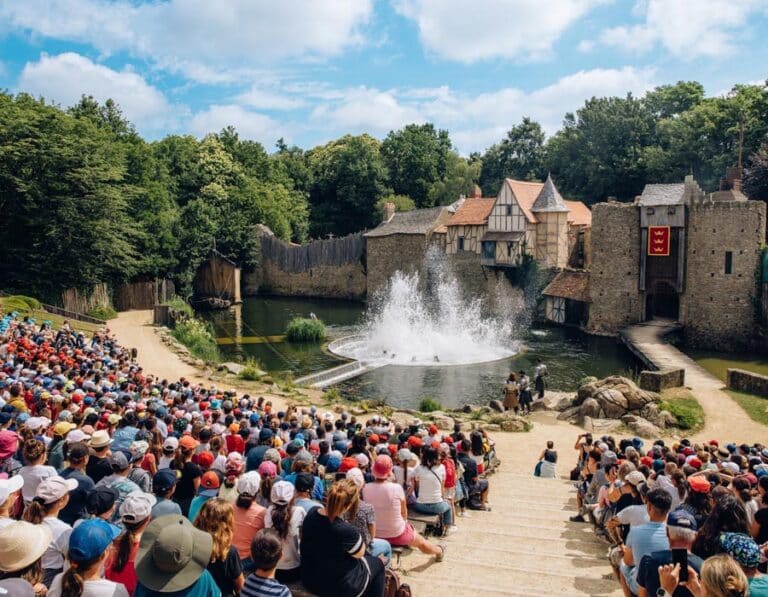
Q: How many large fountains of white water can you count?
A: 1